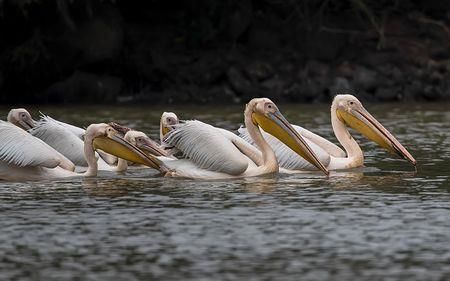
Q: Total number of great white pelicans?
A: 6